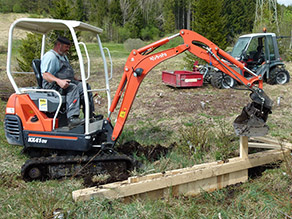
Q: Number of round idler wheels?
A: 1